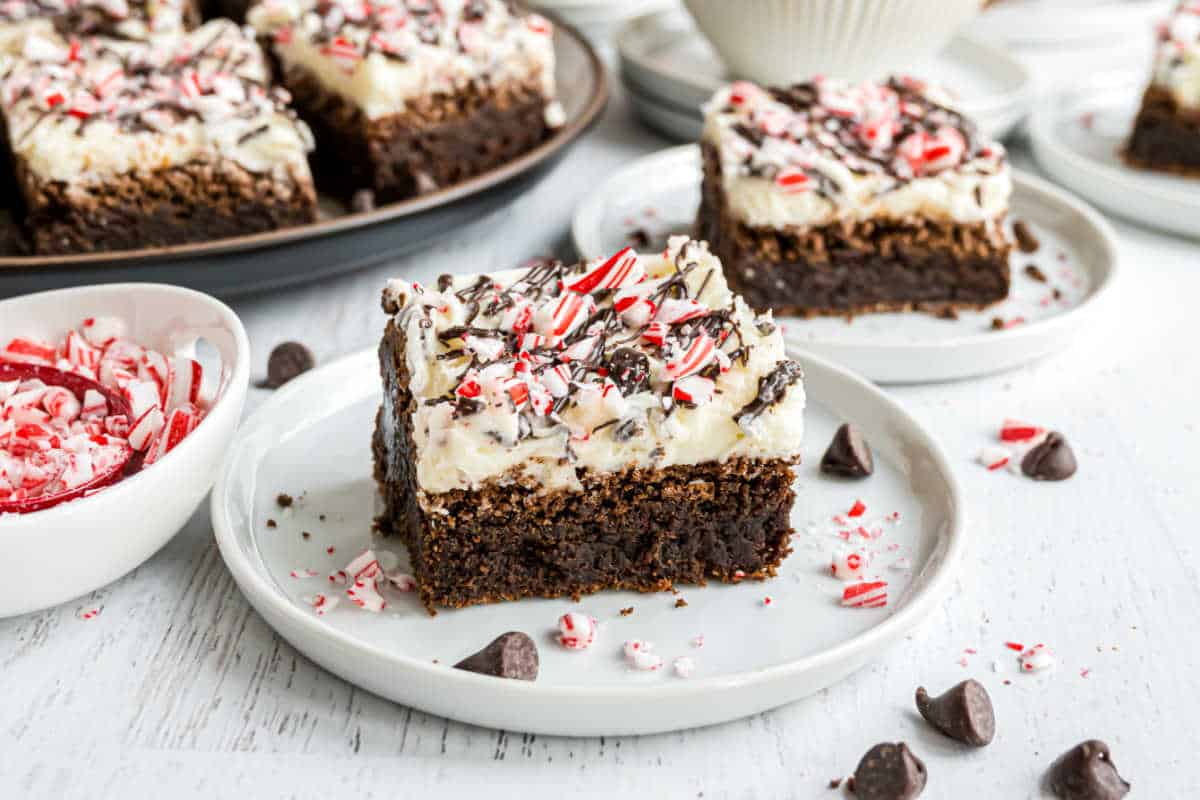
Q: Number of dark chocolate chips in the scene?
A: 7